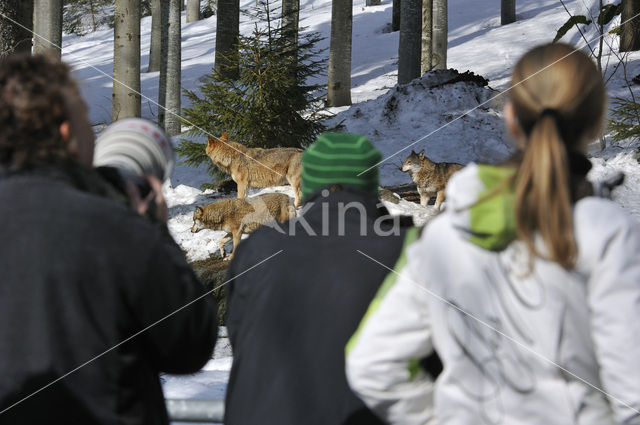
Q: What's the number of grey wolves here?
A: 3